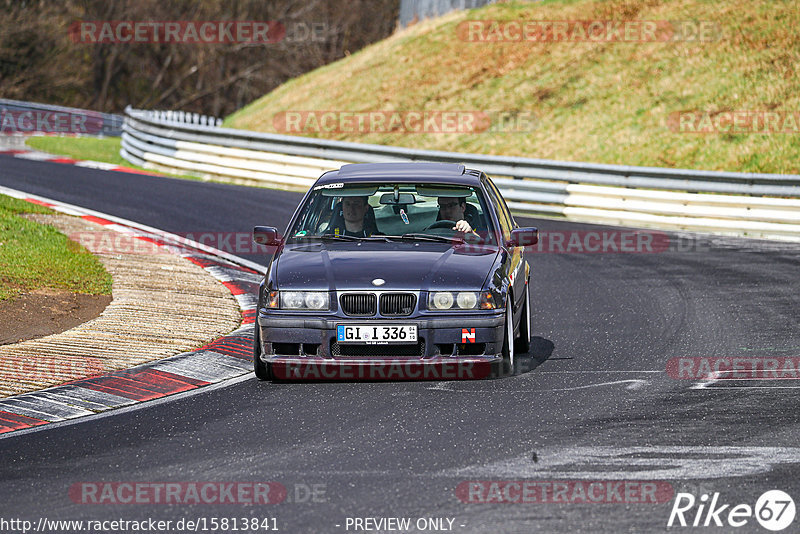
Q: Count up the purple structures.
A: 0